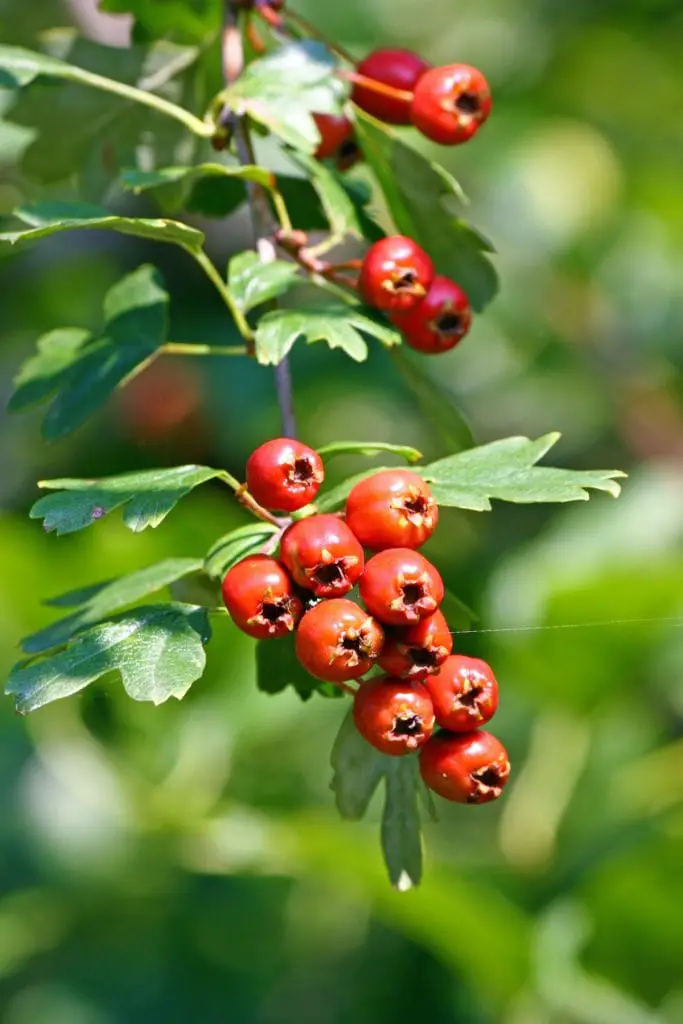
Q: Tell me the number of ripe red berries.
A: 15